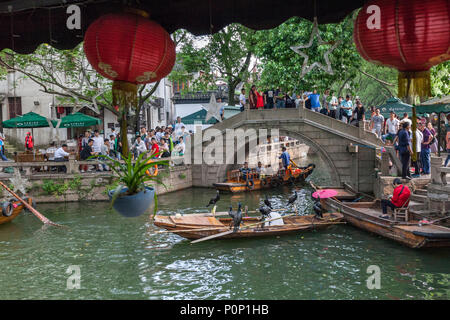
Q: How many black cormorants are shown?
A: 7